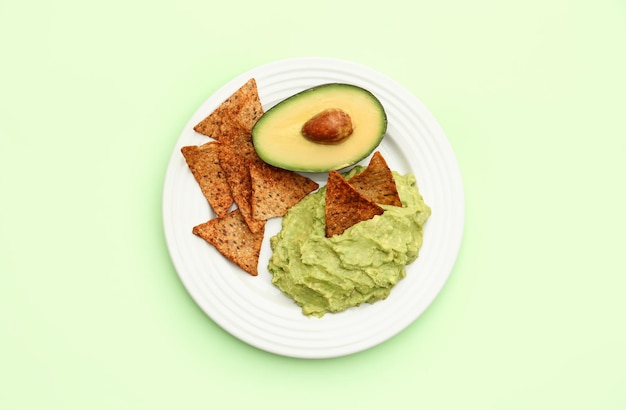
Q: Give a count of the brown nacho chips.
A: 7